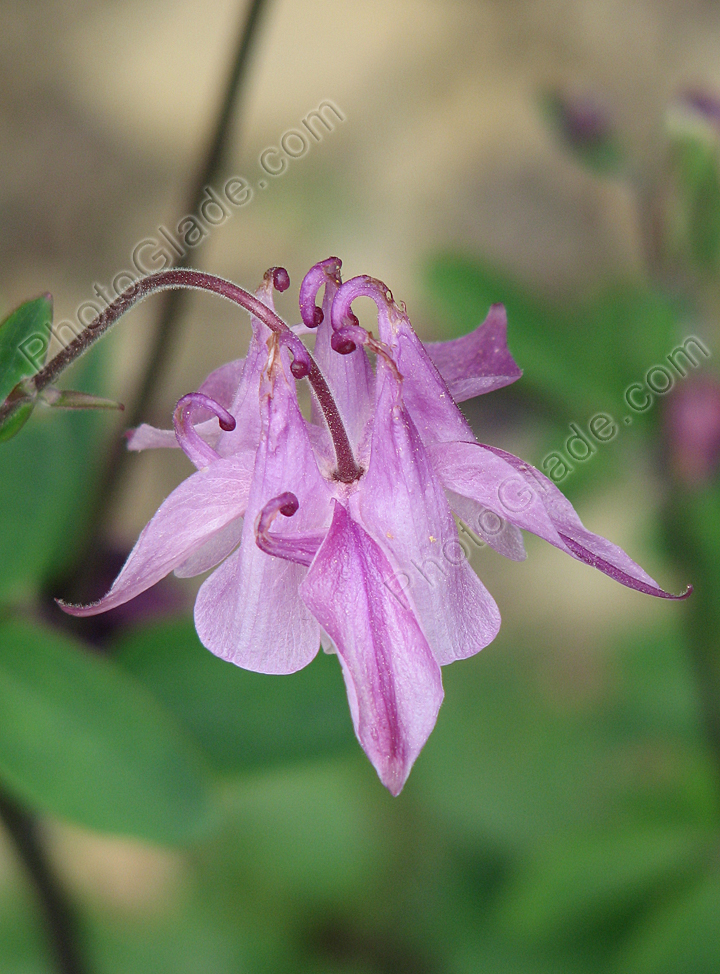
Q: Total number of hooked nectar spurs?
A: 7